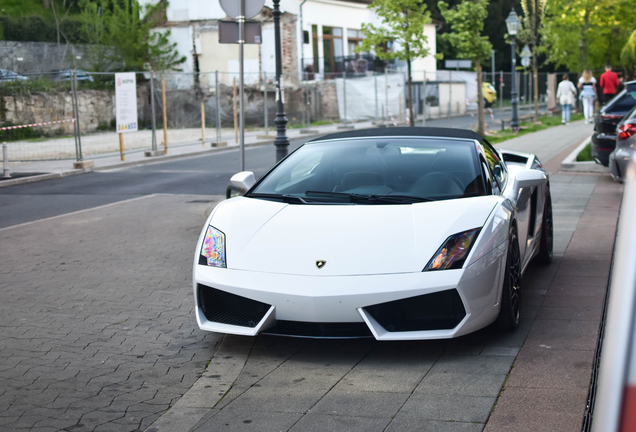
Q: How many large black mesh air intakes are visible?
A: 2